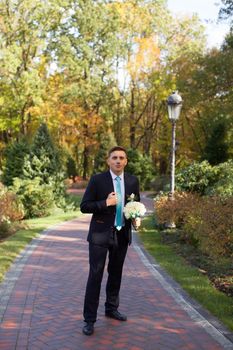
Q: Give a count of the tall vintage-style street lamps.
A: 1